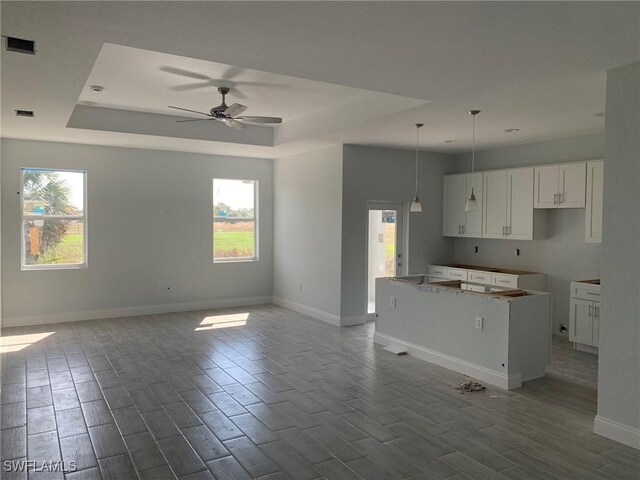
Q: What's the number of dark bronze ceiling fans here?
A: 1